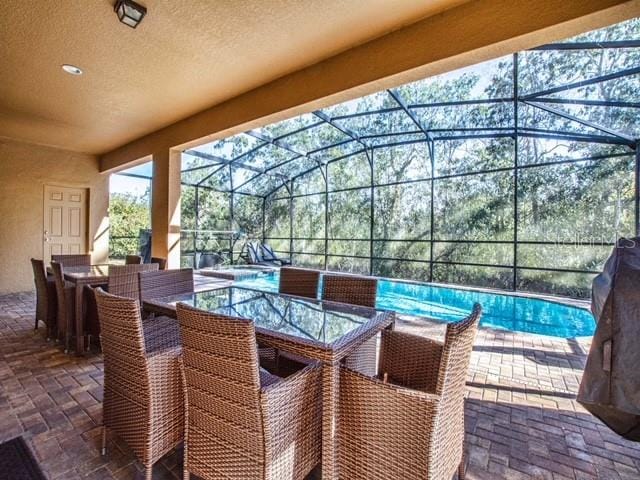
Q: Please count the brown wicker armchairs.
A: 12